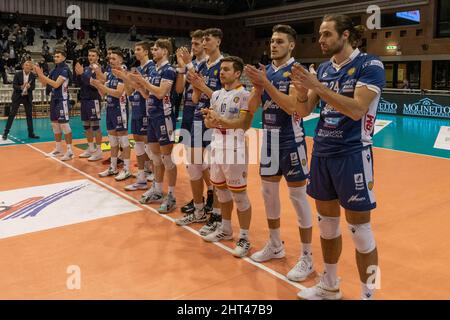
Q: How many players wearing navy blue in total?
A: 9